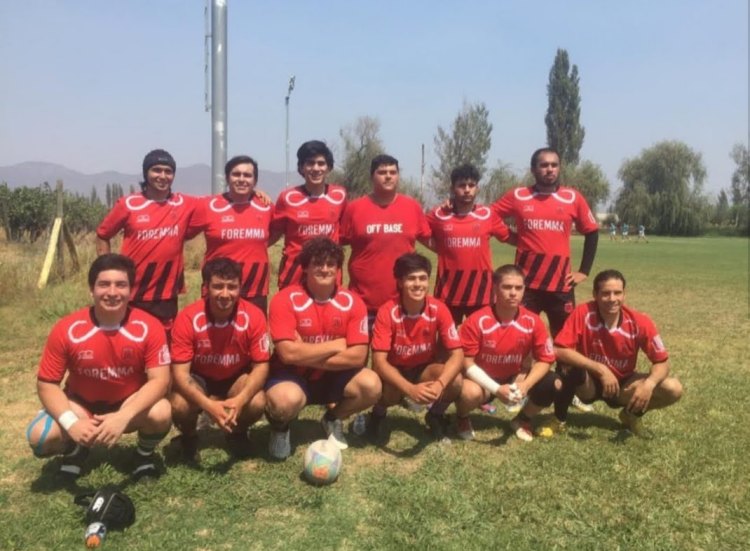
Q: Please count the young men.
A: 12